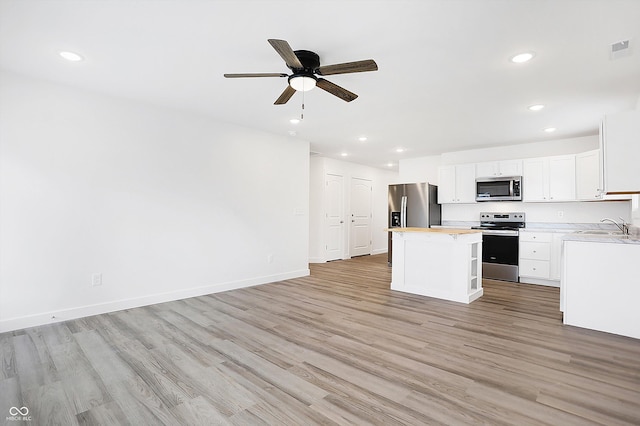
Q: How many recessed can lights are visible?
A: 9